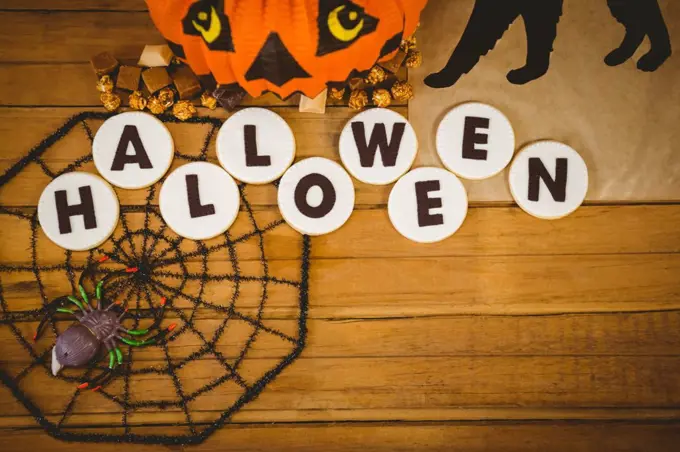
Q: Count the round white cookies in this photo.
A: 9